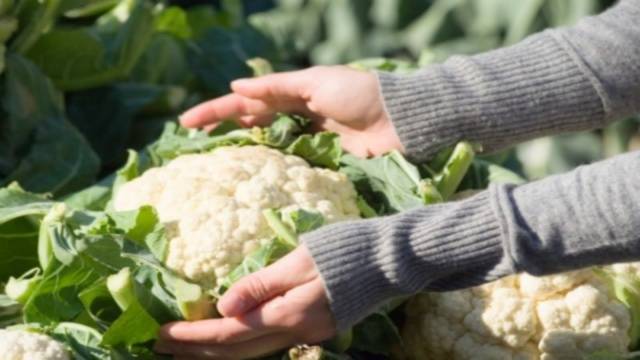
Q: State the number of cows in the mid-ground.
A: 0